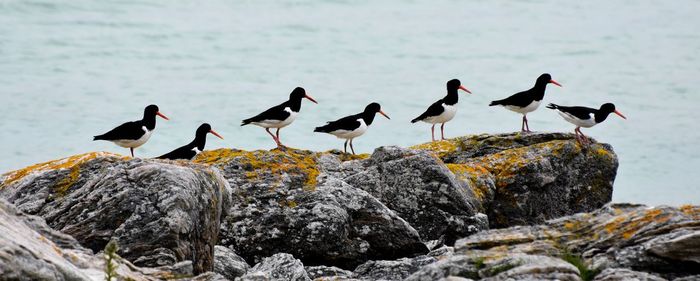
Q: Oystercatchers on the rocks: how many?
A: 7